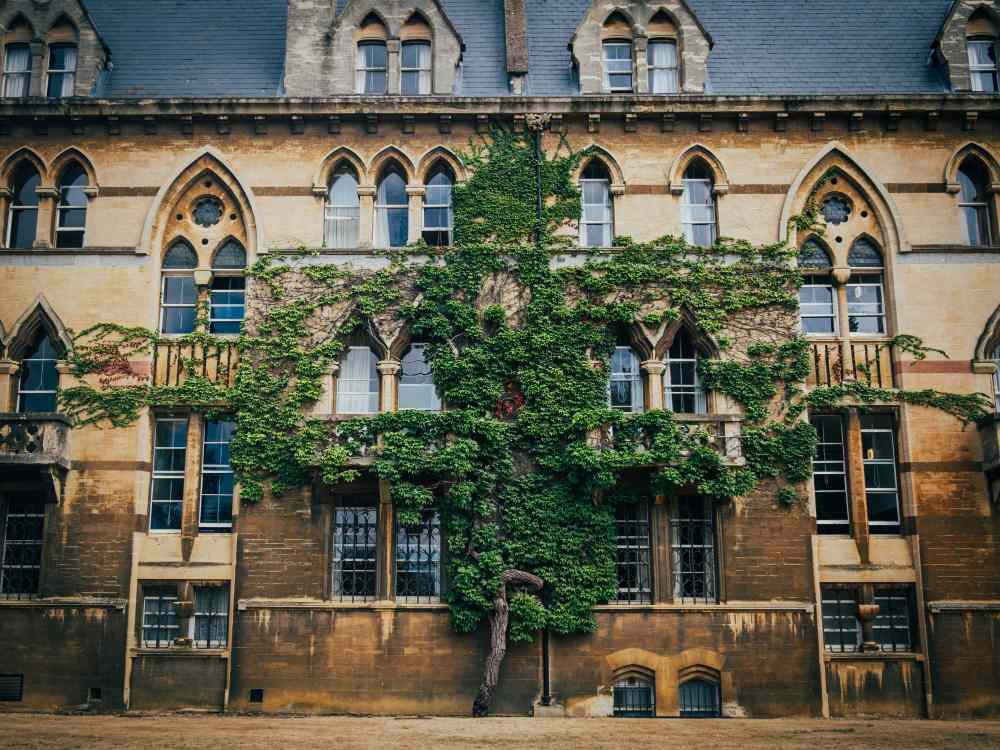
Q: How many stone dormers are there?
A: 4